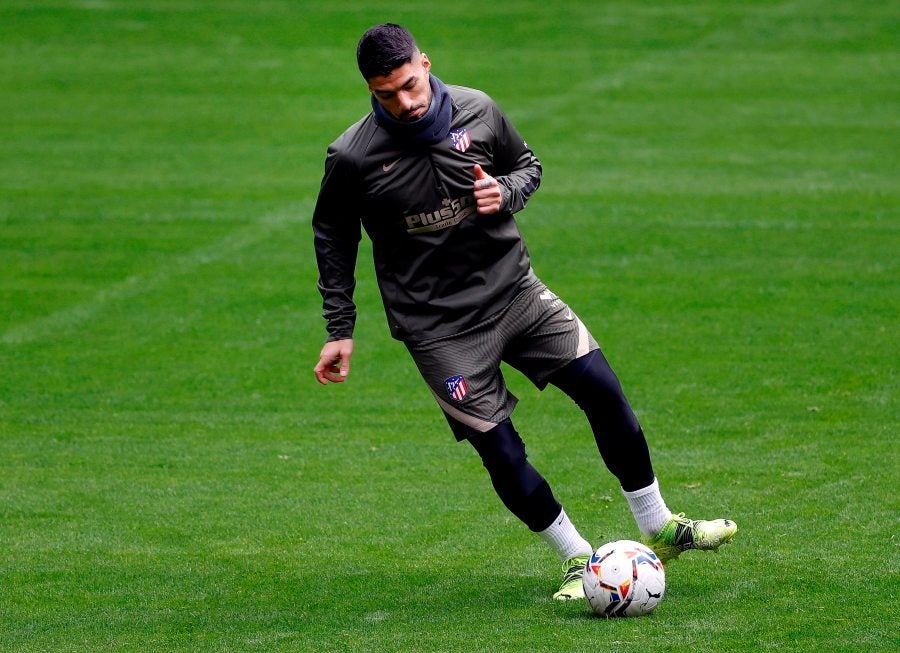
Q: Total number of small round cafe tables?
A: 0